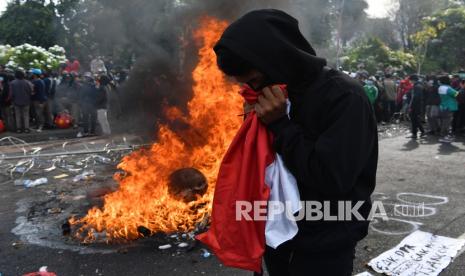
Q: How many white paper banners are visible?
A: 1